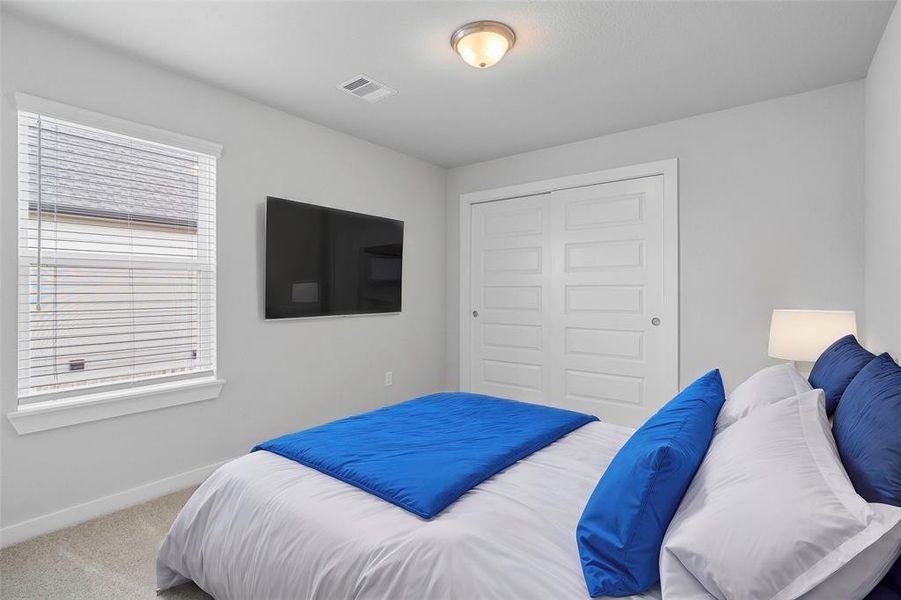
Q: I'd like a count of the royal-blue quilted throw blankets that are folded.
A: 1